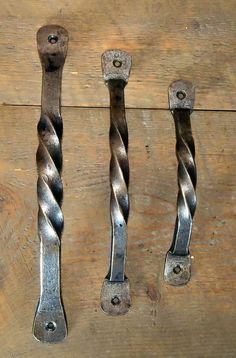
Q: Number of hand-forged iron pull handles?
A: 3